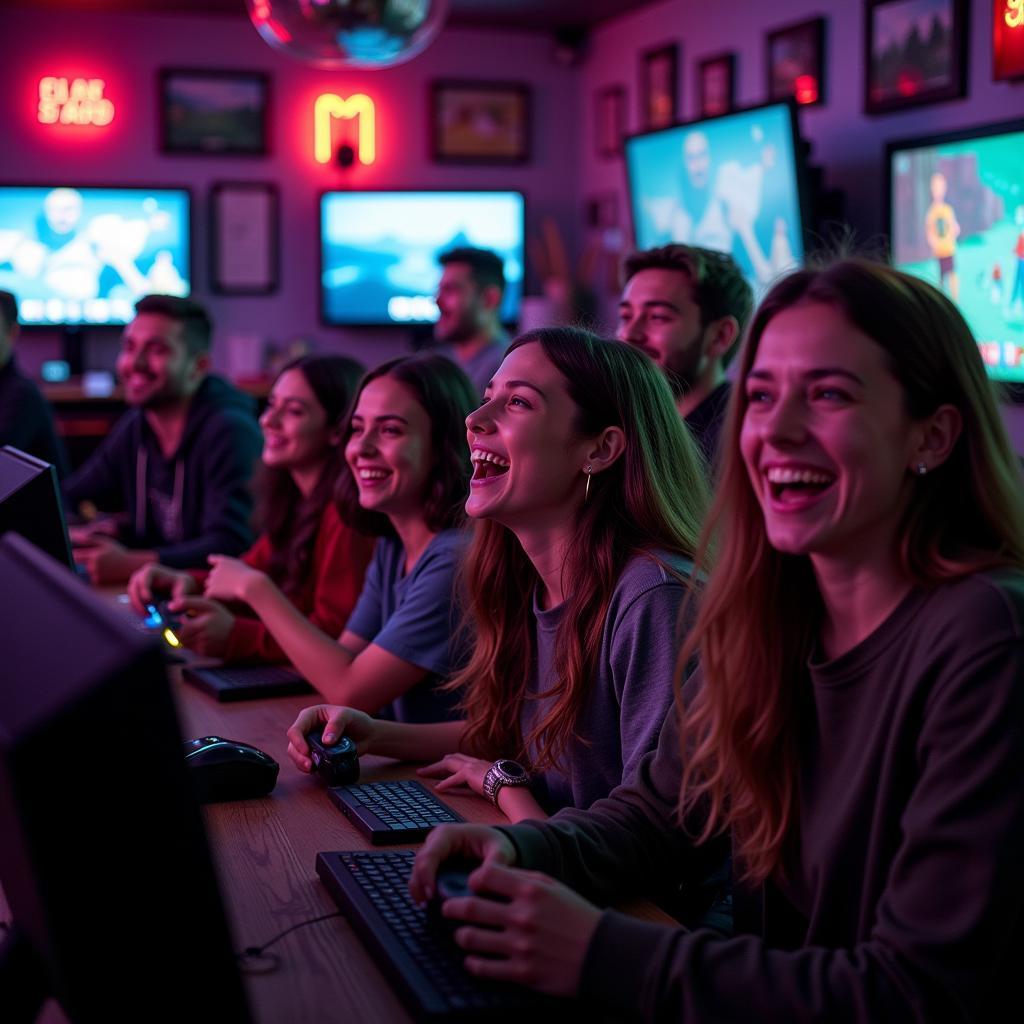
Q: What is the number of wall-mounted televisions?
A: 4